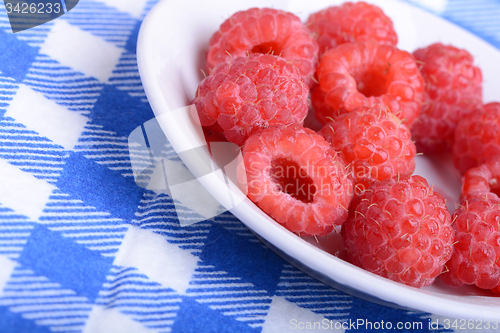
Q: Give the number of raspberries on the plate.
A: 11